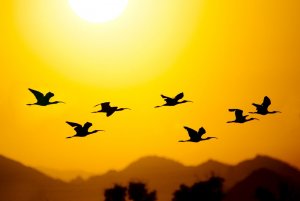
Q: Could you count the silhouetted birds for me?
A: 7